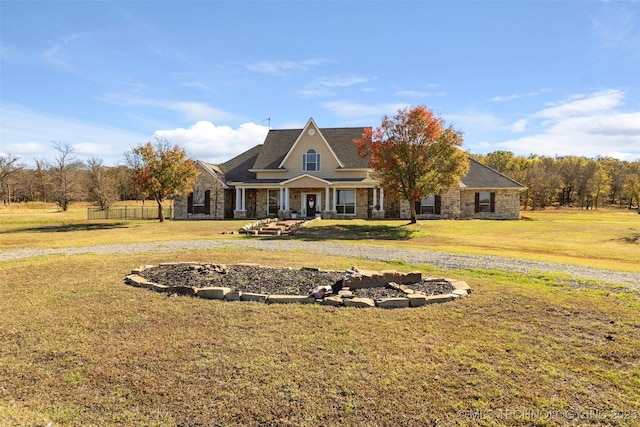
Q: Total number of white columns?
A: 8